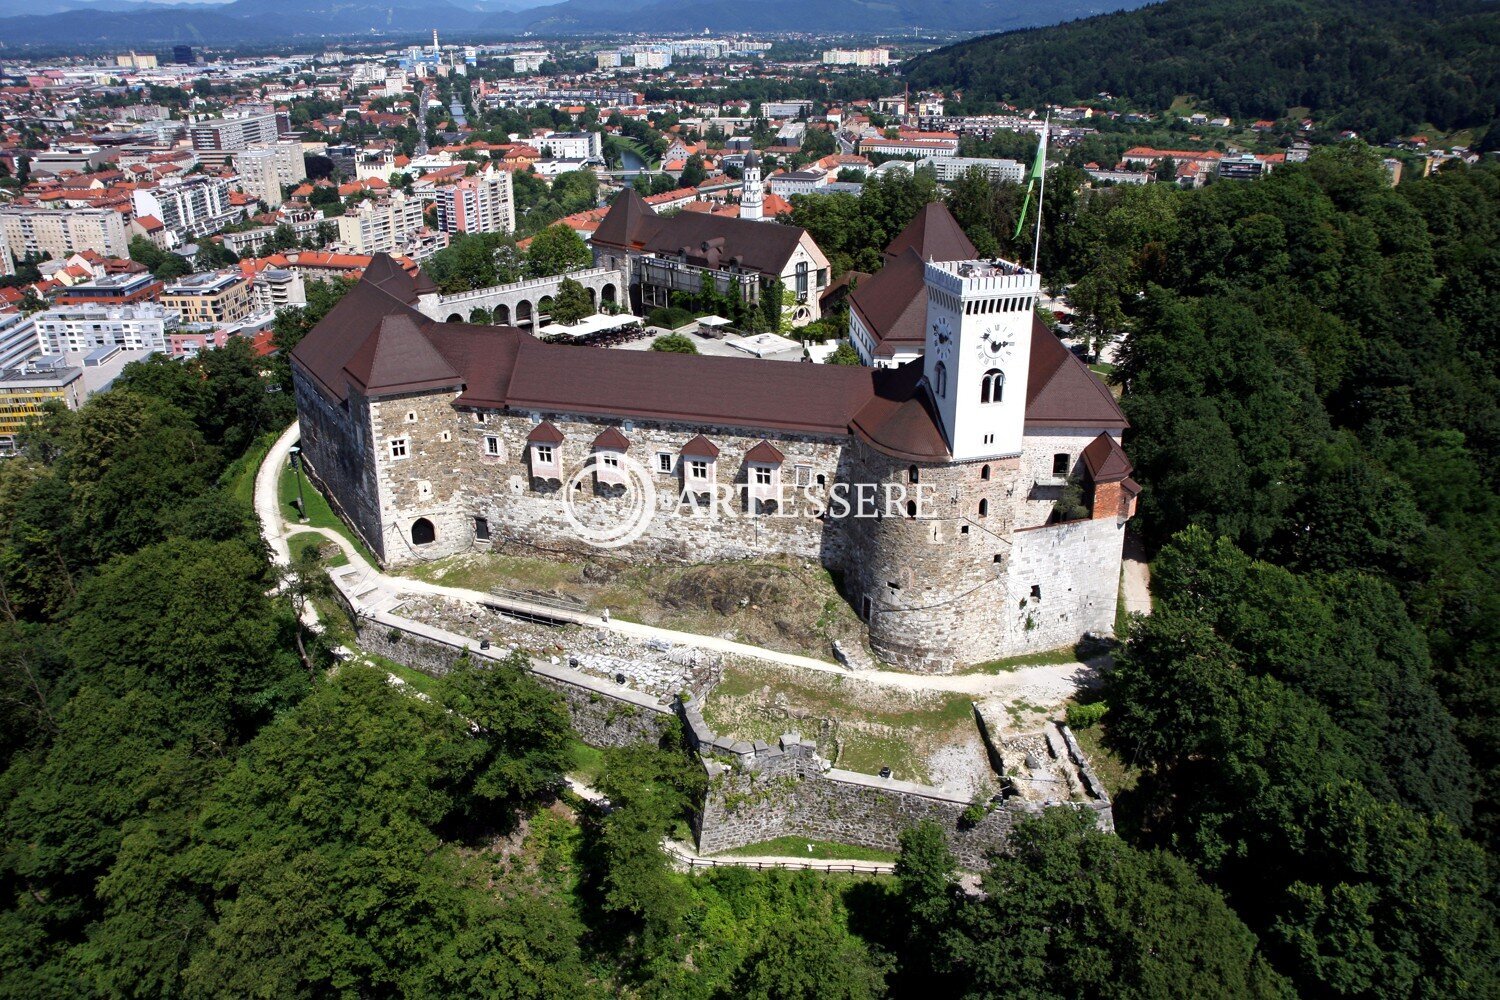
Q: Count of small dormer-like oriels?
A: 4